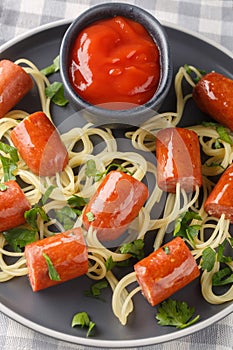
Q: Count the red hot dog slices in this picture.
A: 9